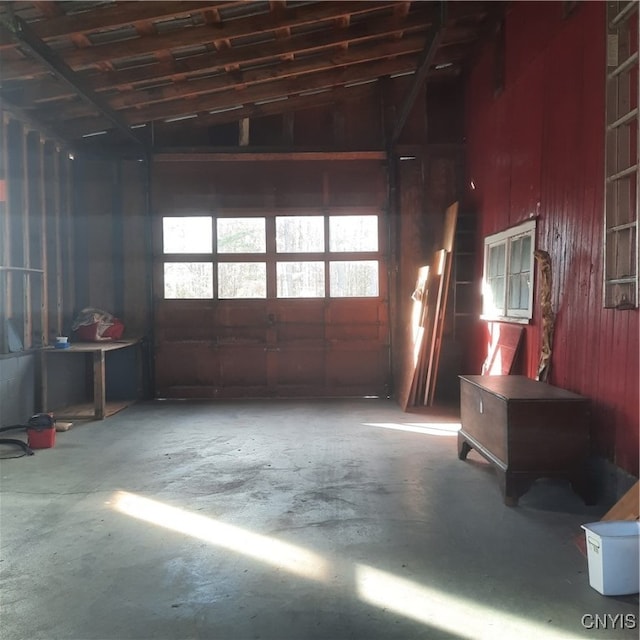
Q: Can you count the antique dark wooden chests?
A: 1